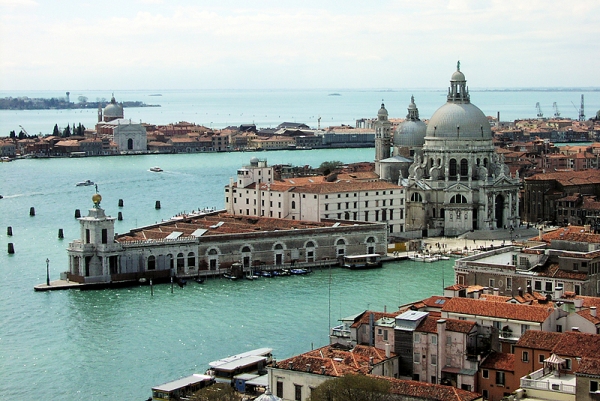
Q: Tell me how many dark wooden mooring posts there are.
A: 8